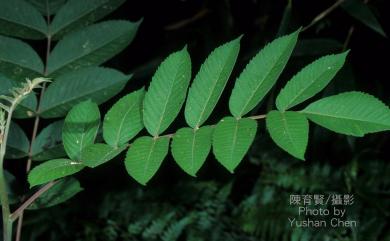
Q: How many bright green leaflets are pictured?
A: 13